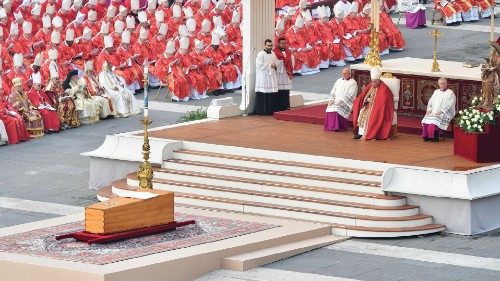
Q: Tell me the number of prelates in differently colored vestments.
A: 5